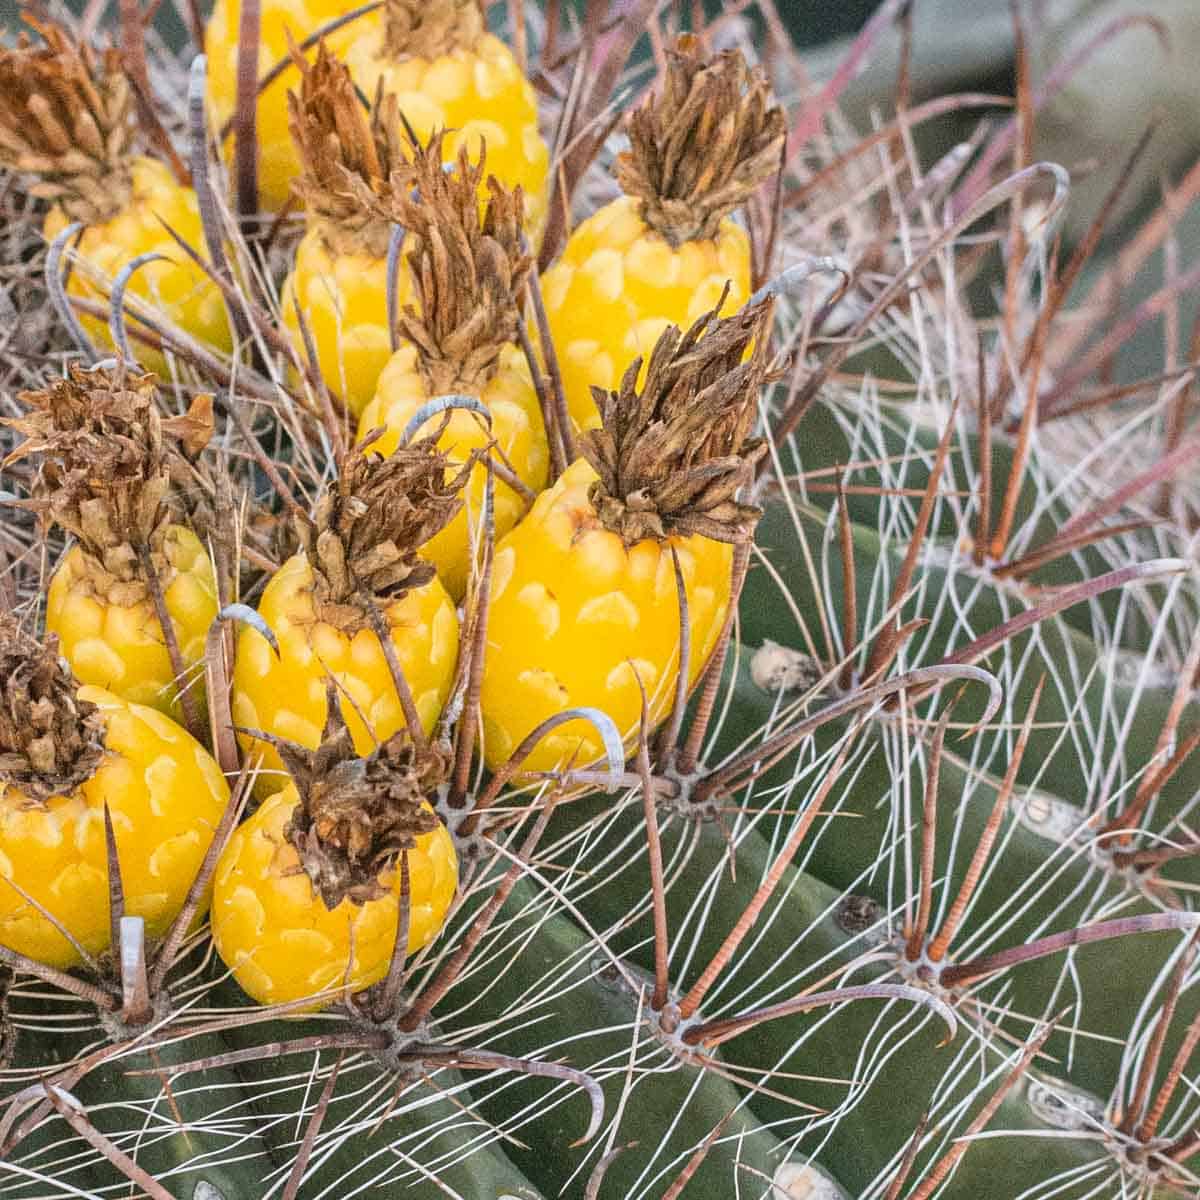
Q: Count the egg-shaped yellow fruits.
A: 11